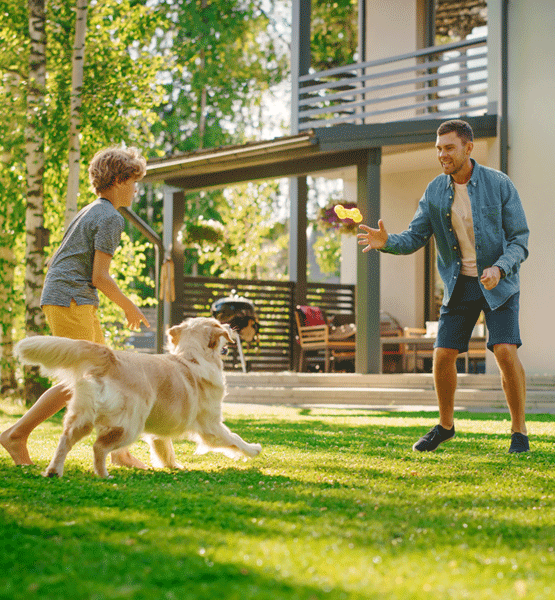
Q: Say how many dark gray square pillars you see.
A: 3